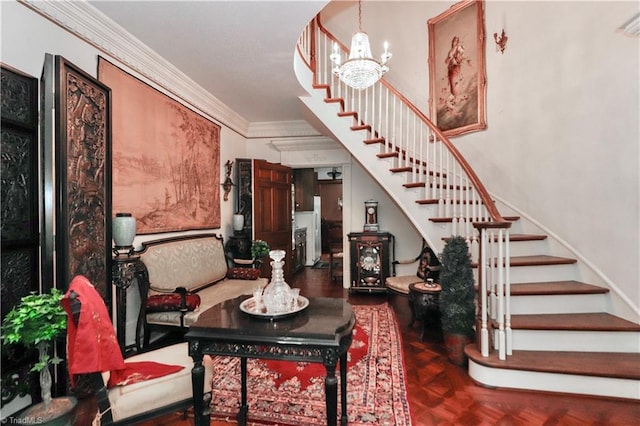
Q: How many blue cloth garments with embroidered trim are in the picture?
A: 0